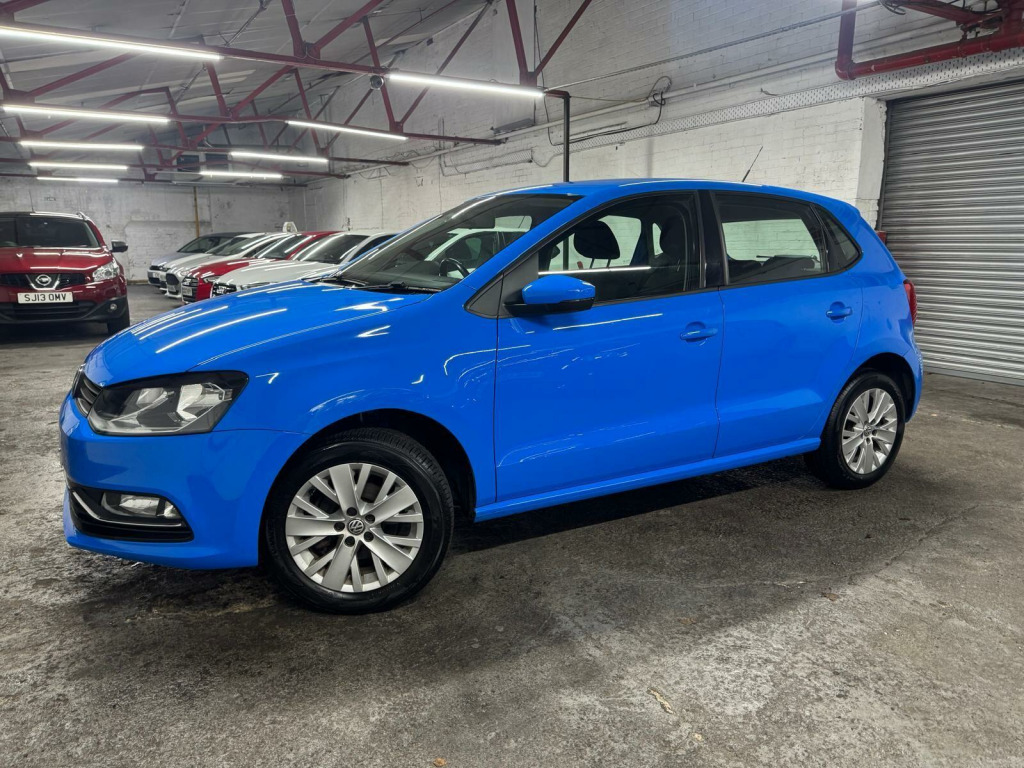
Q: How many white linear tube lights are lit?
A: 9